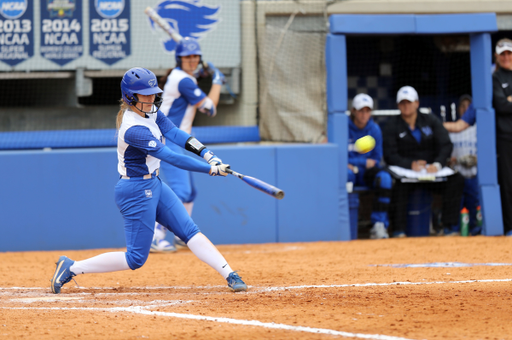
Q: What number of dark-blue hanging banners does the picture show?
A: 3